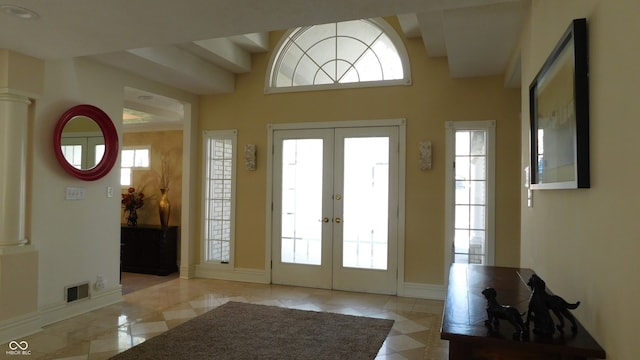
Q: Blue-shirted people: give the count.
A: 0